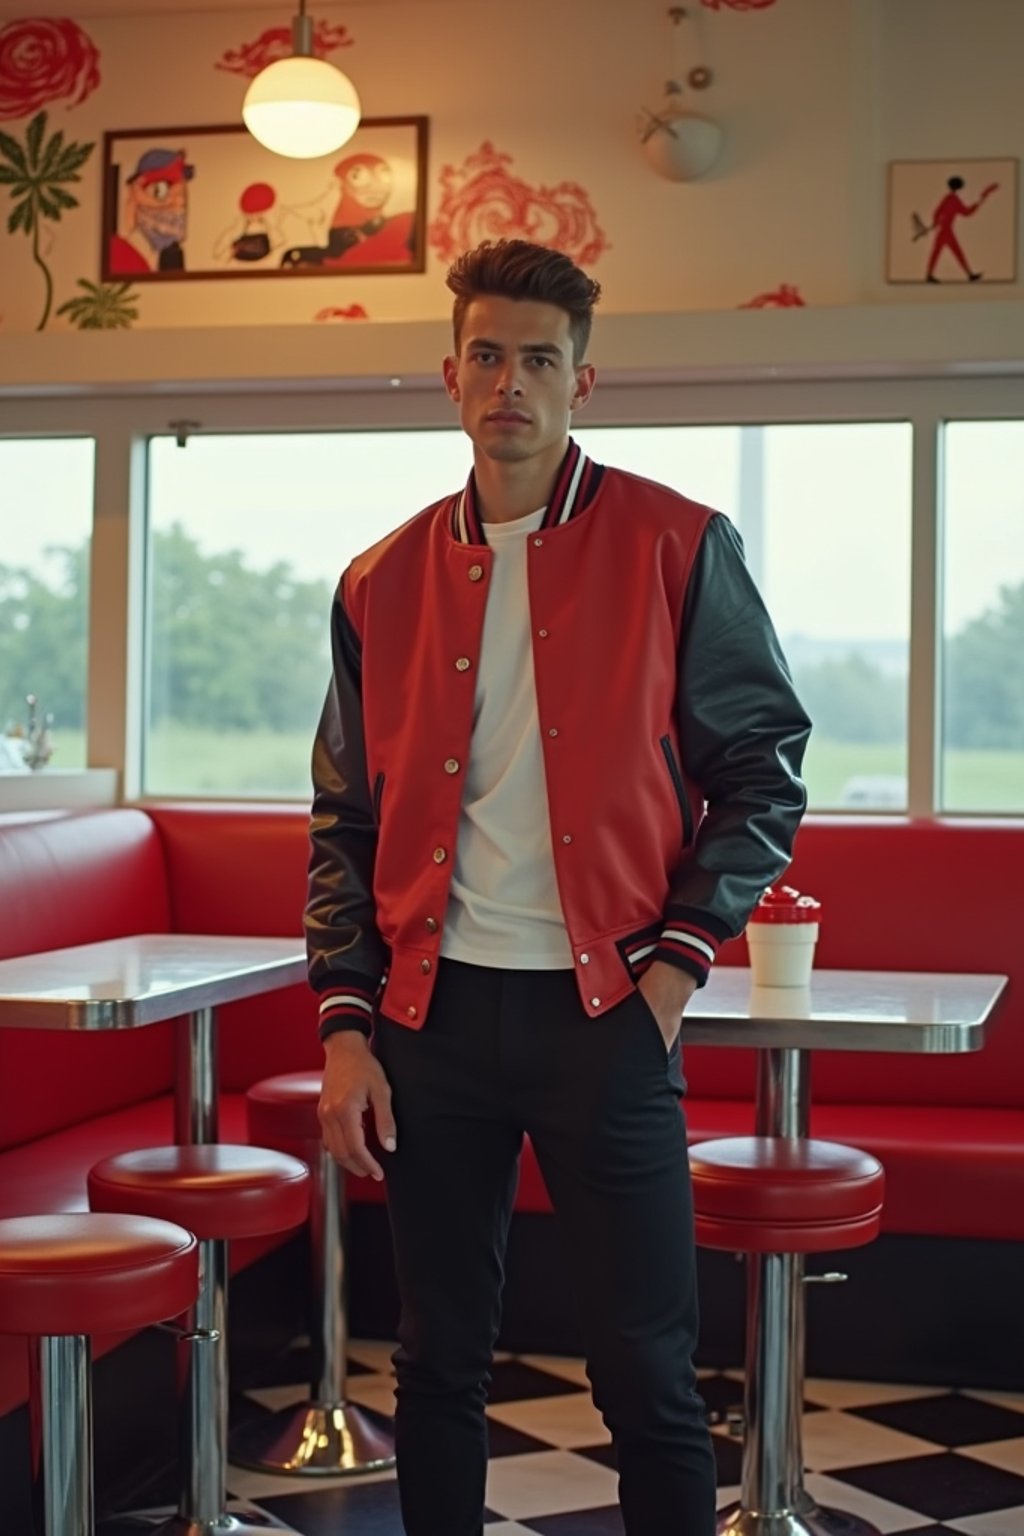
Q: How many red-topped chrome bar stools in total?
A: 4